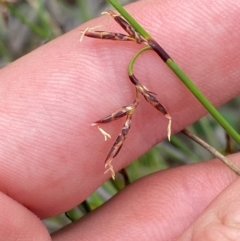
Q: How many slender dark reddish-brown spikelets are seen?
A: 5